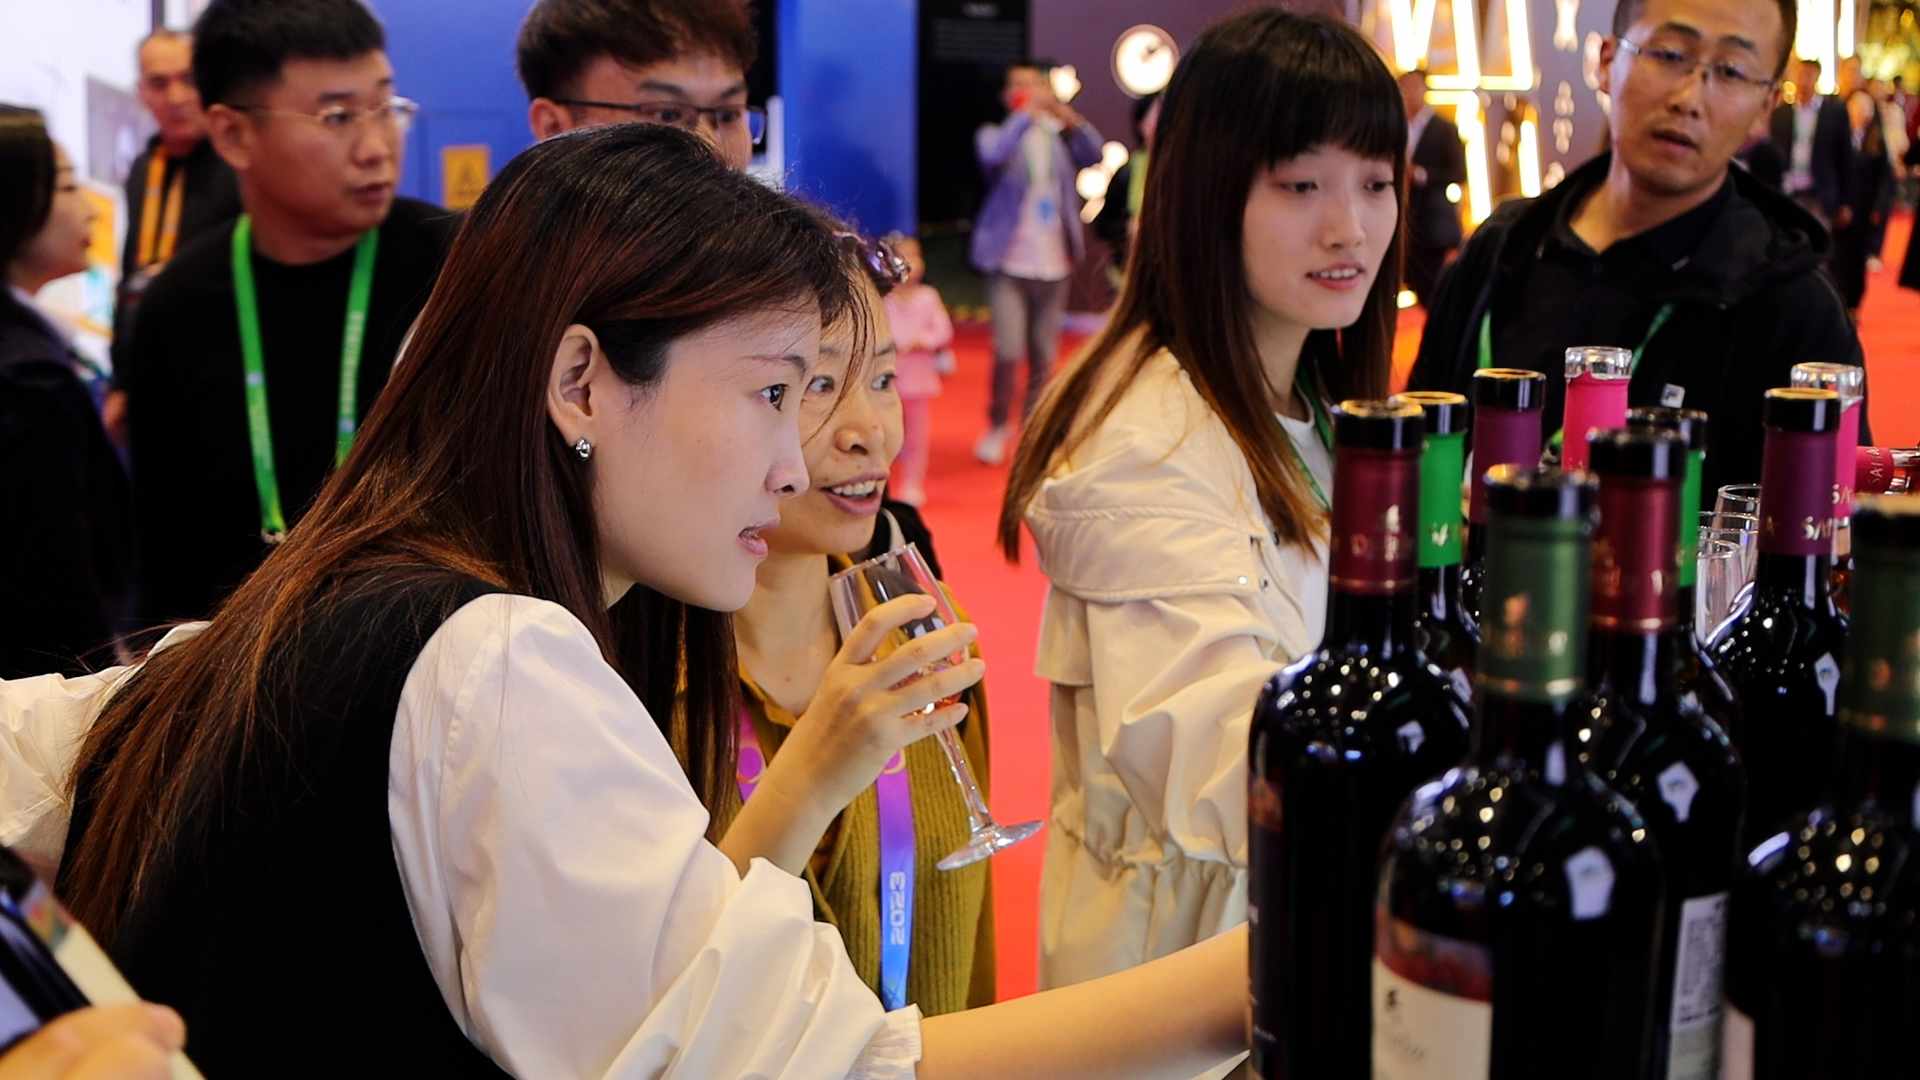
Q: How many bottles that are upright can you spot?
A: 10